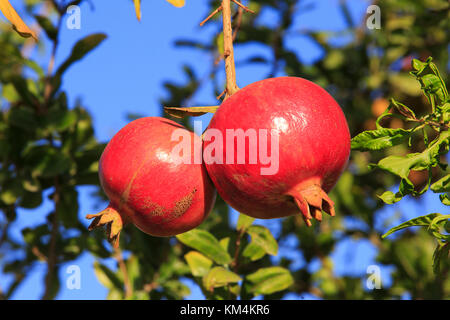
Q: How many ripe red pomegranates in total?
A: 2